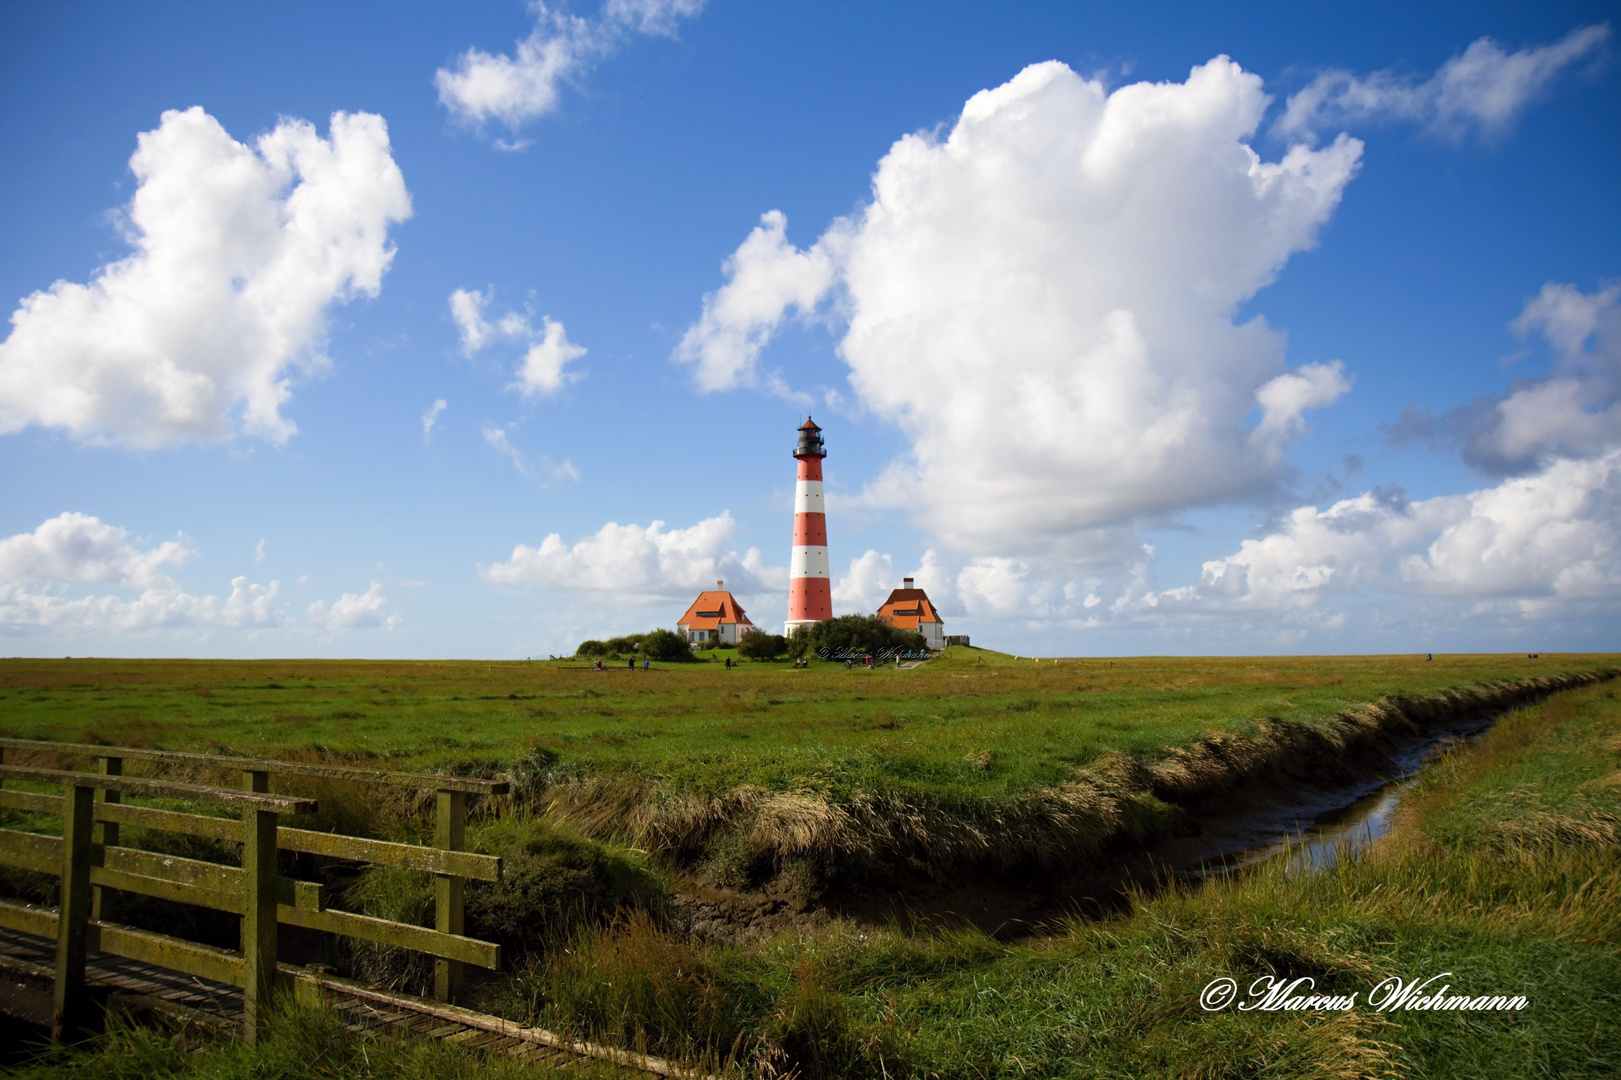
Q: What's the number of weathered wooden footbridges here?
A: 1